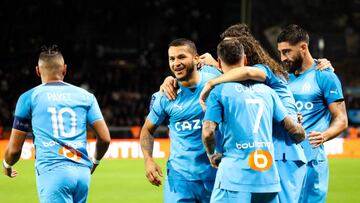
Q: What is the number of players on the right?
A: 4